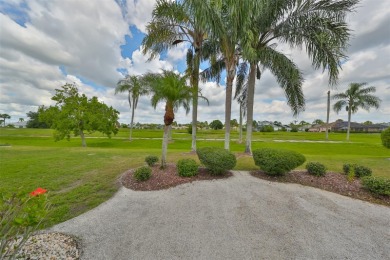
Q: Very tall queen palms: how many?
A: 3